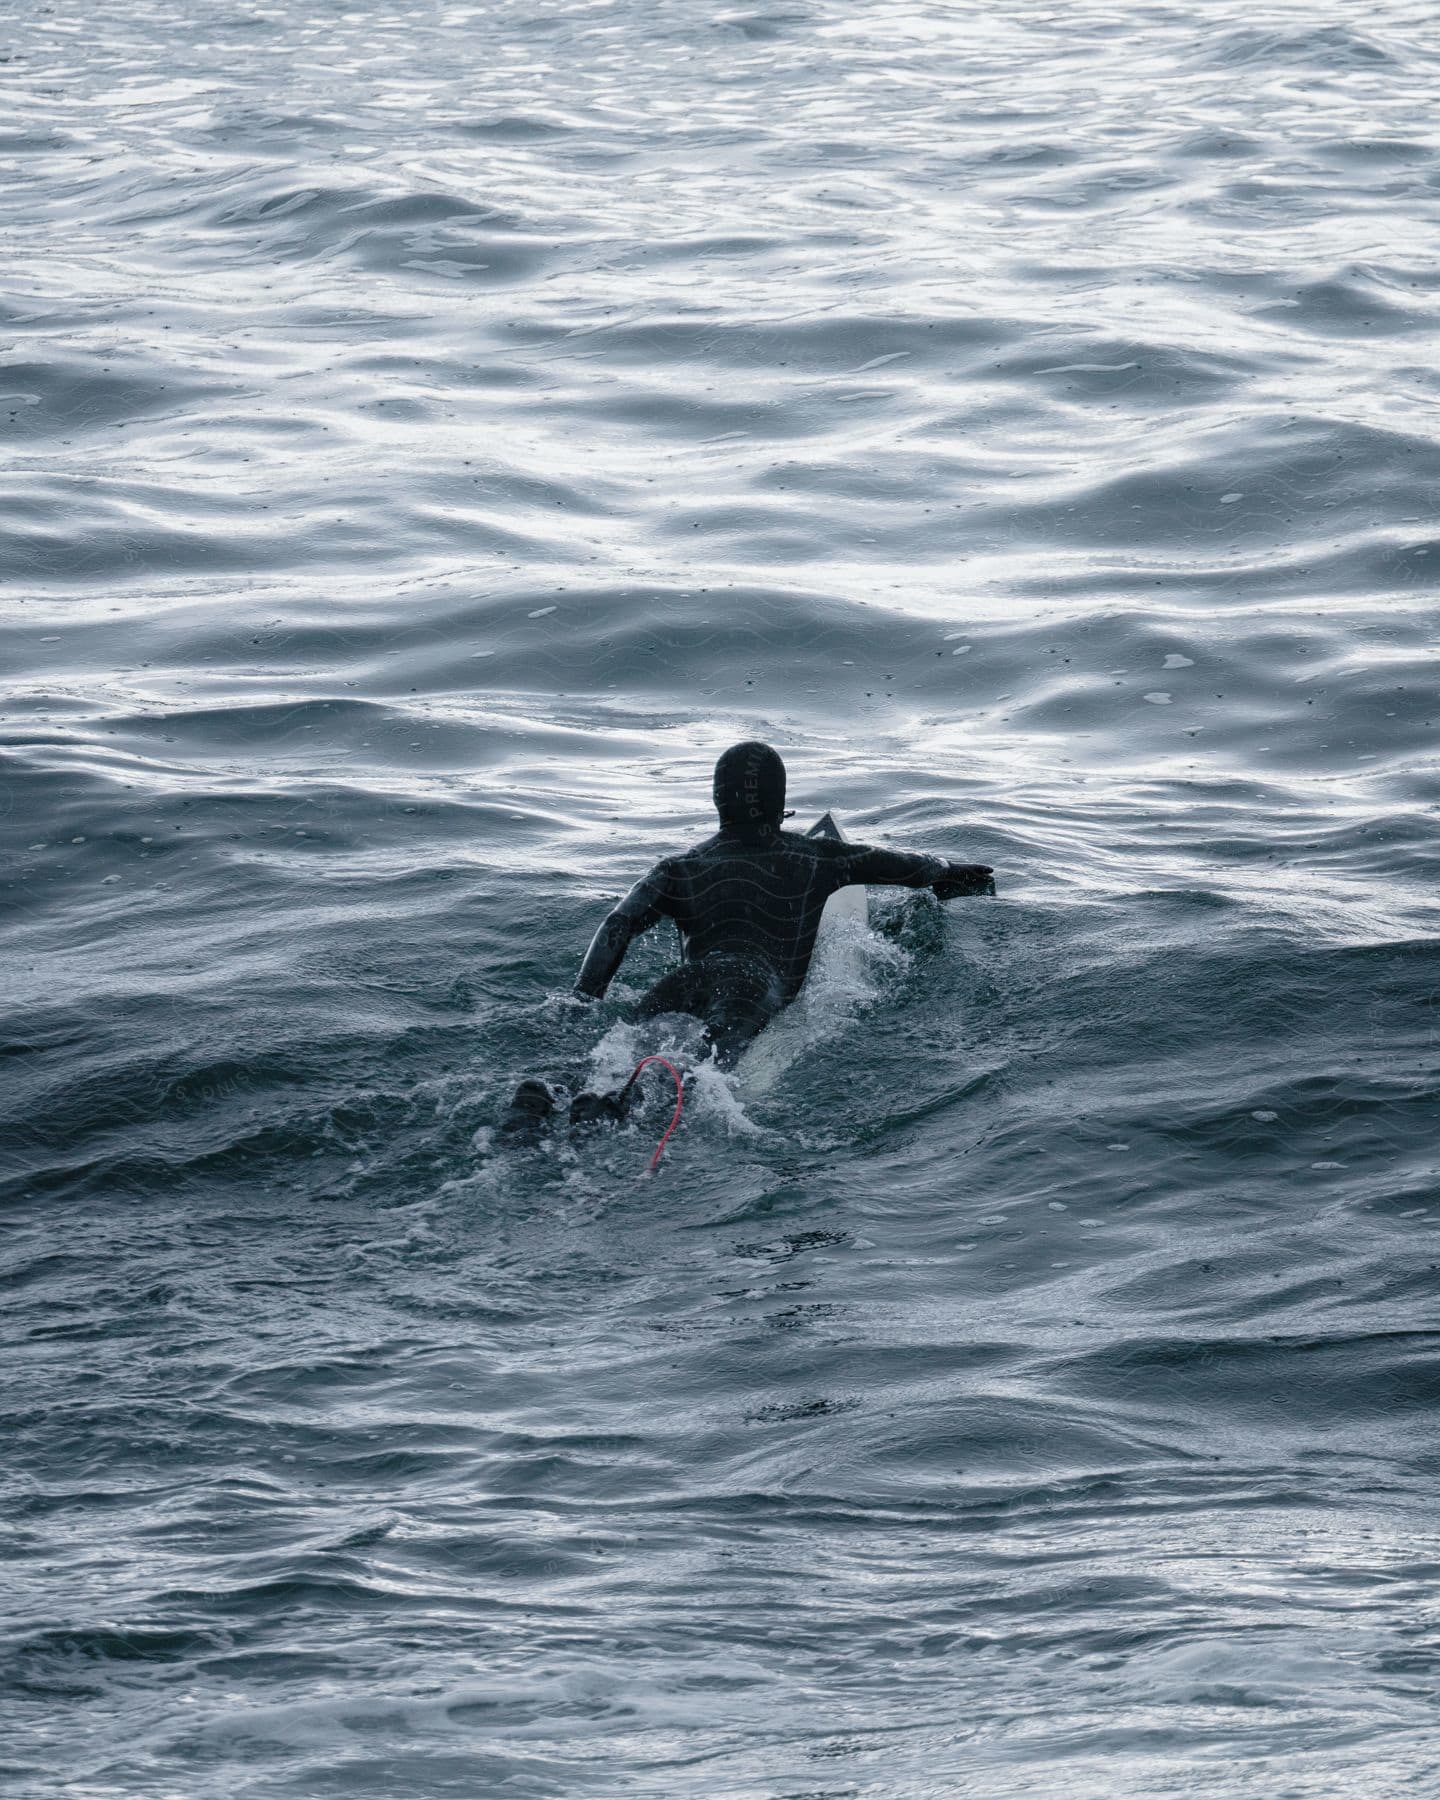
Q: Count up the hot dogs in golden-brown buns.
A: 0